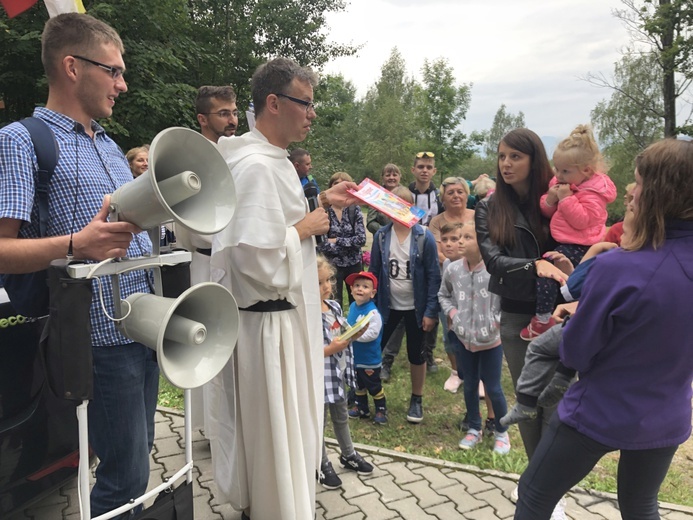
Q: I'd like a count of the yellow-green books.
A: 1